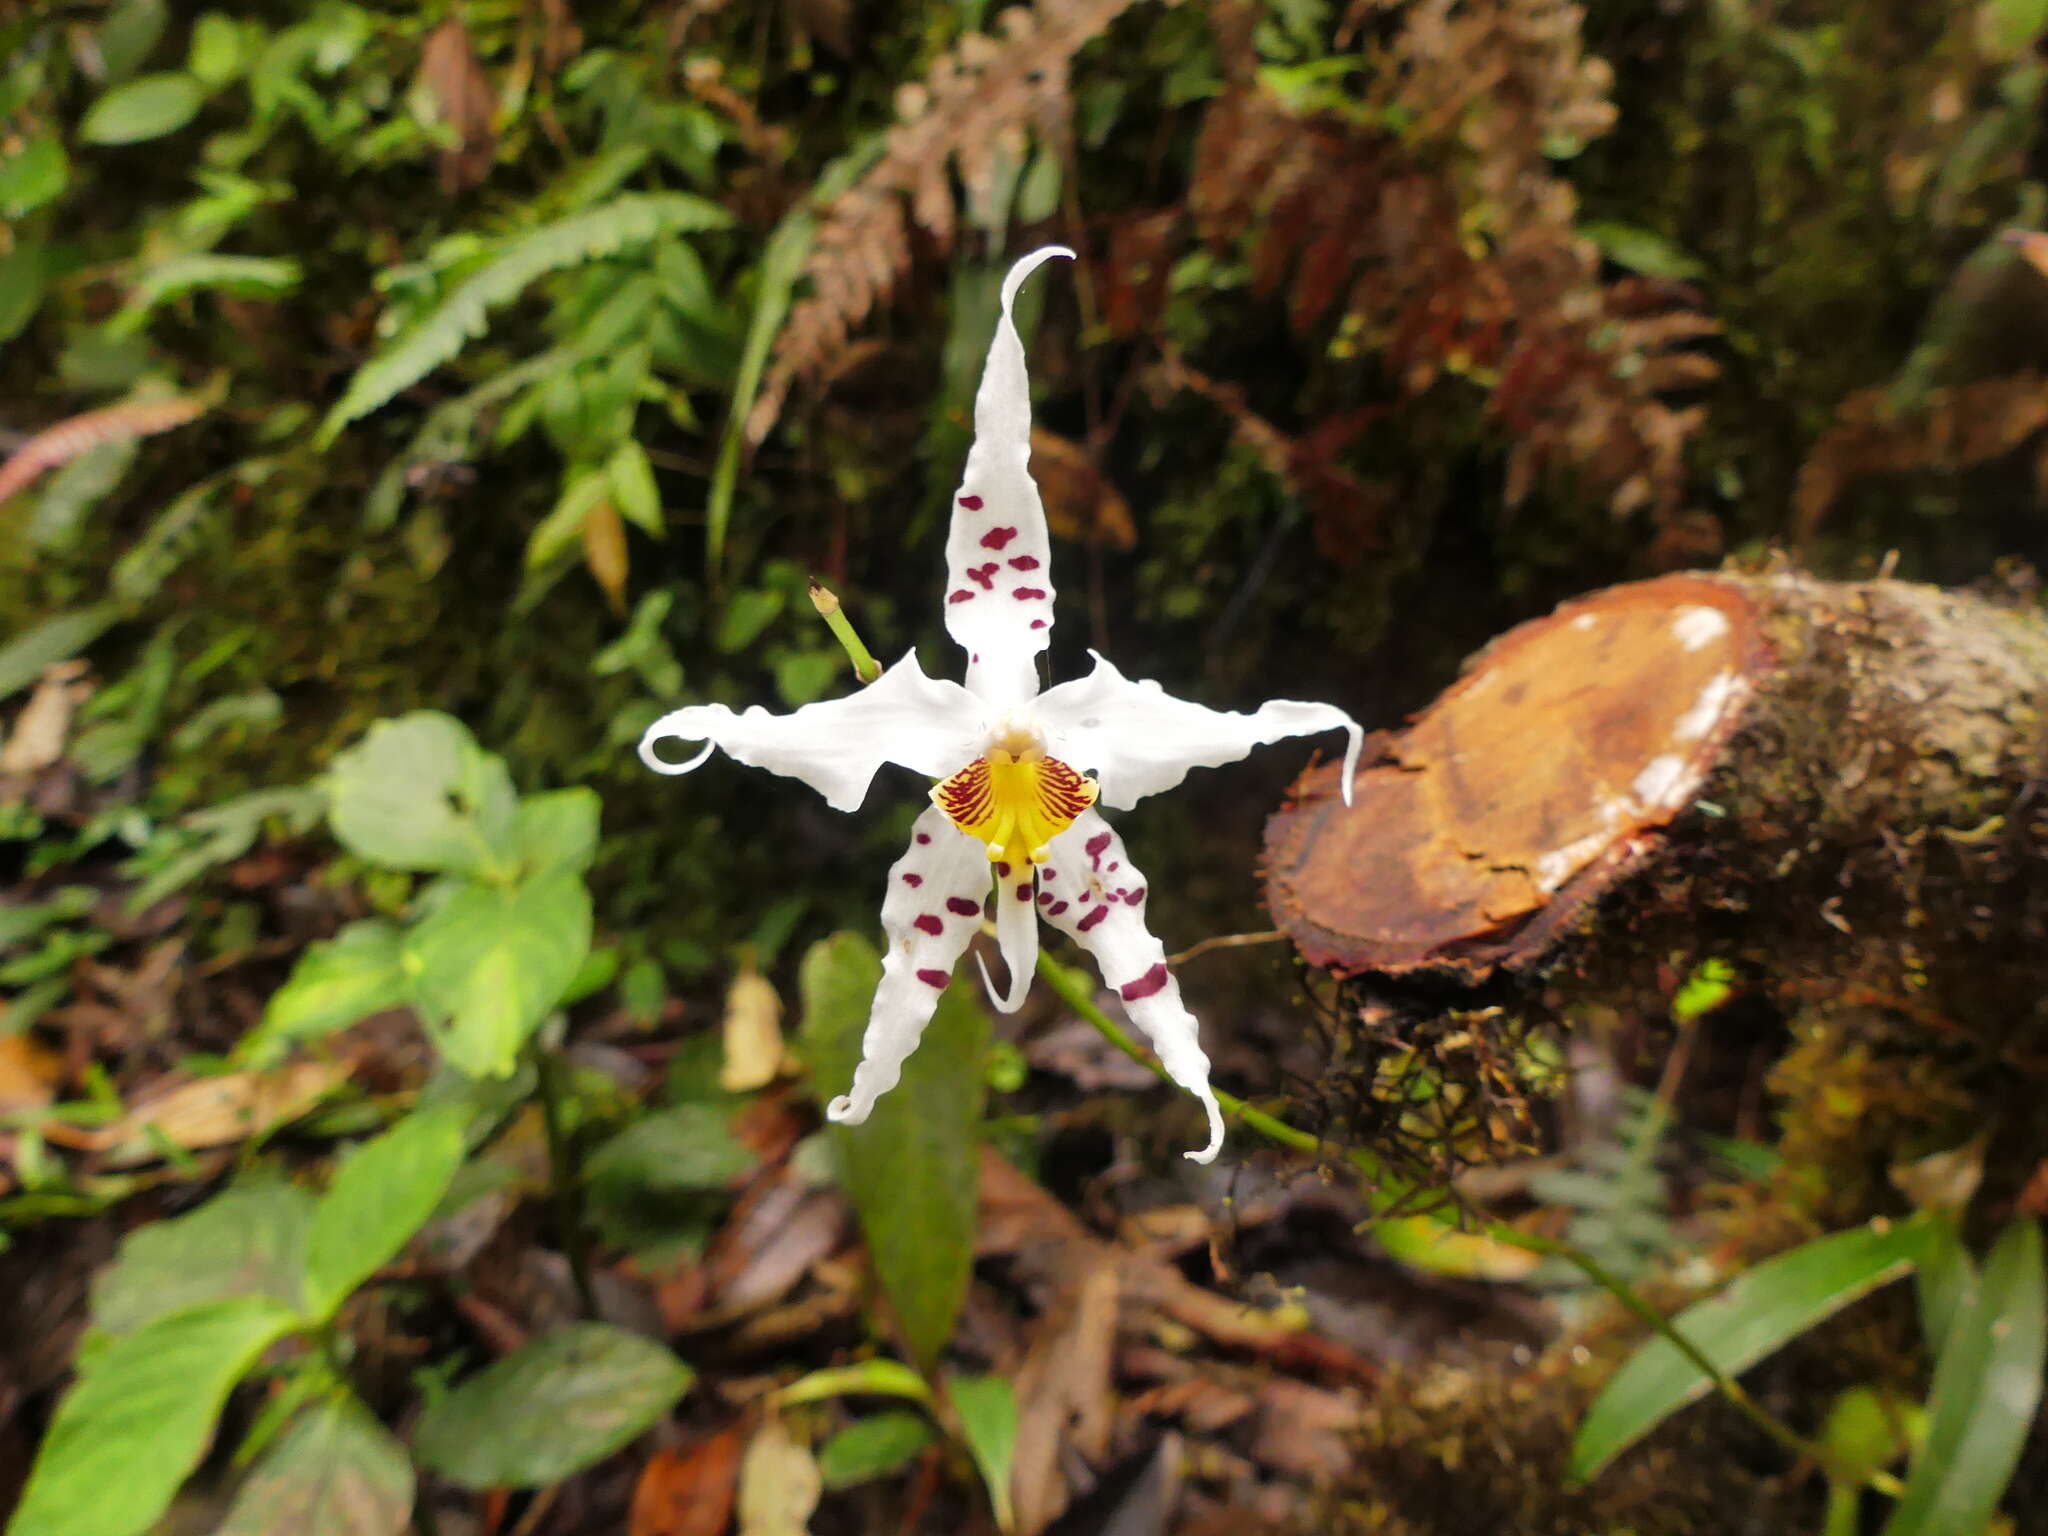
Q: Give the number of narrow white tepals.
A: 5